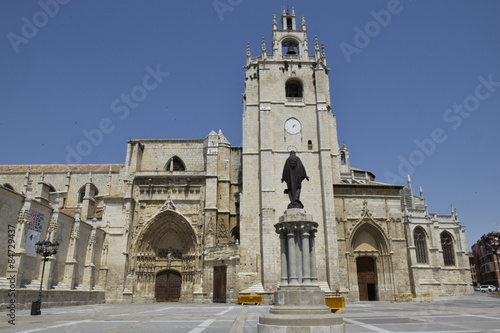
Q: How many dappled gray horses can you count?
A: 0